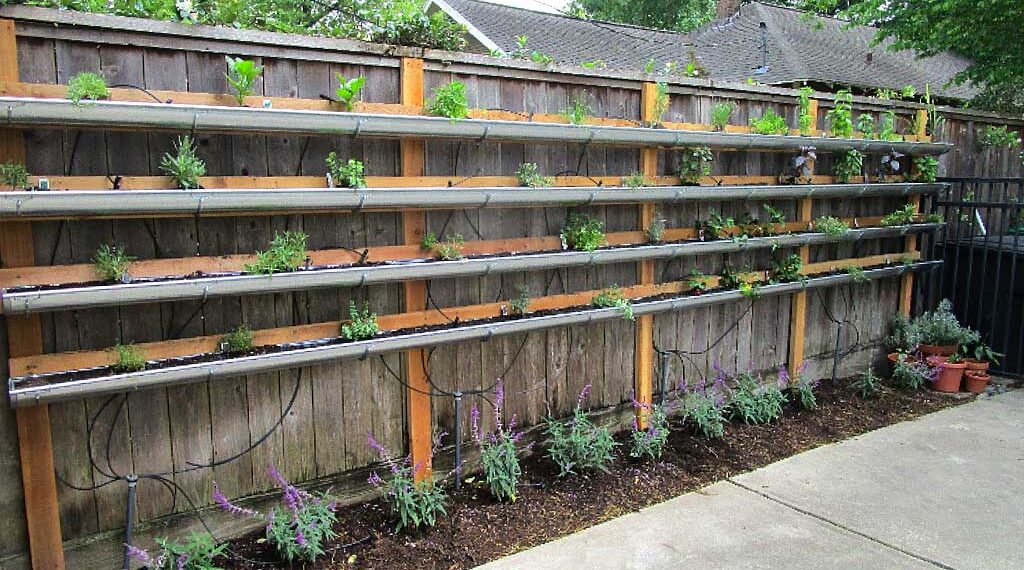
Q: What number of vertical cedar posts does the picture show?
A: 5